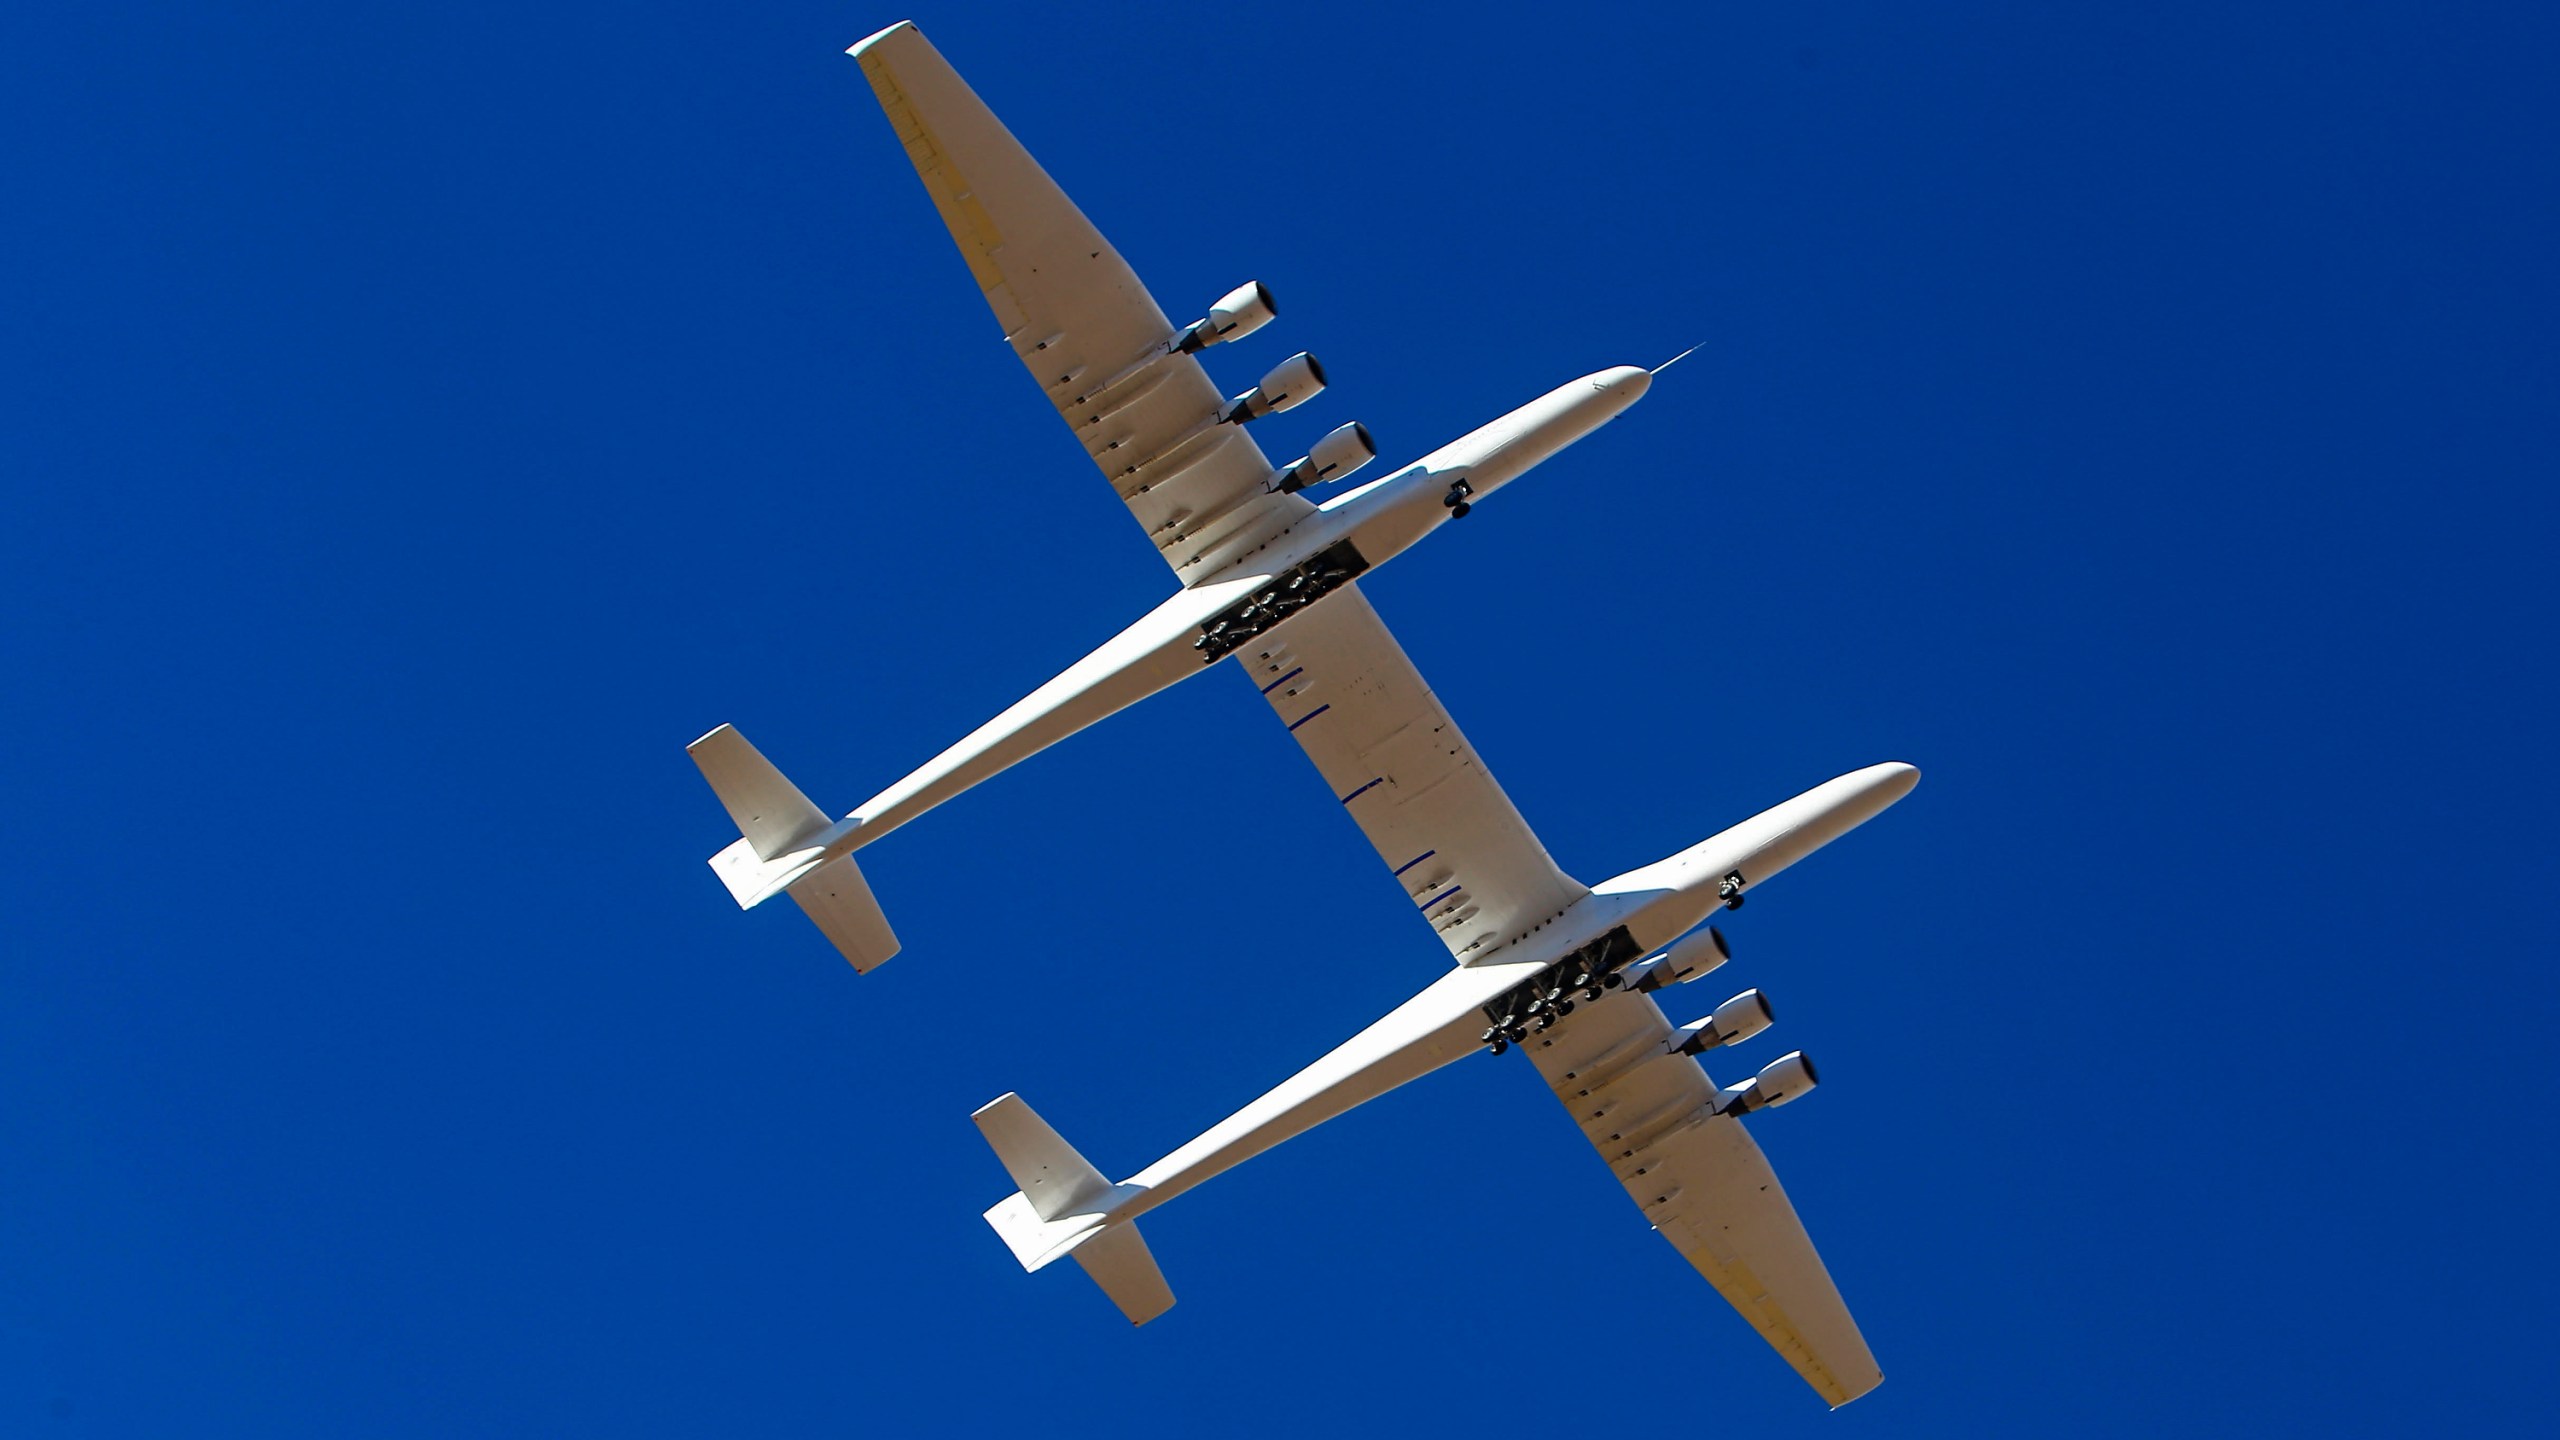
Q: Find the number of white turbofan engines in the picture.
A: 6